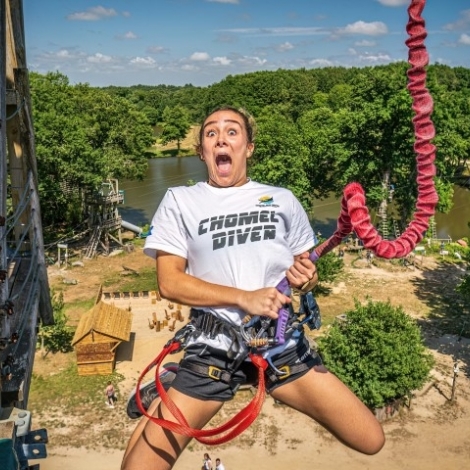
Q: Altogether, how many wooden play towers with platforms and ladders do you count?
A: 1